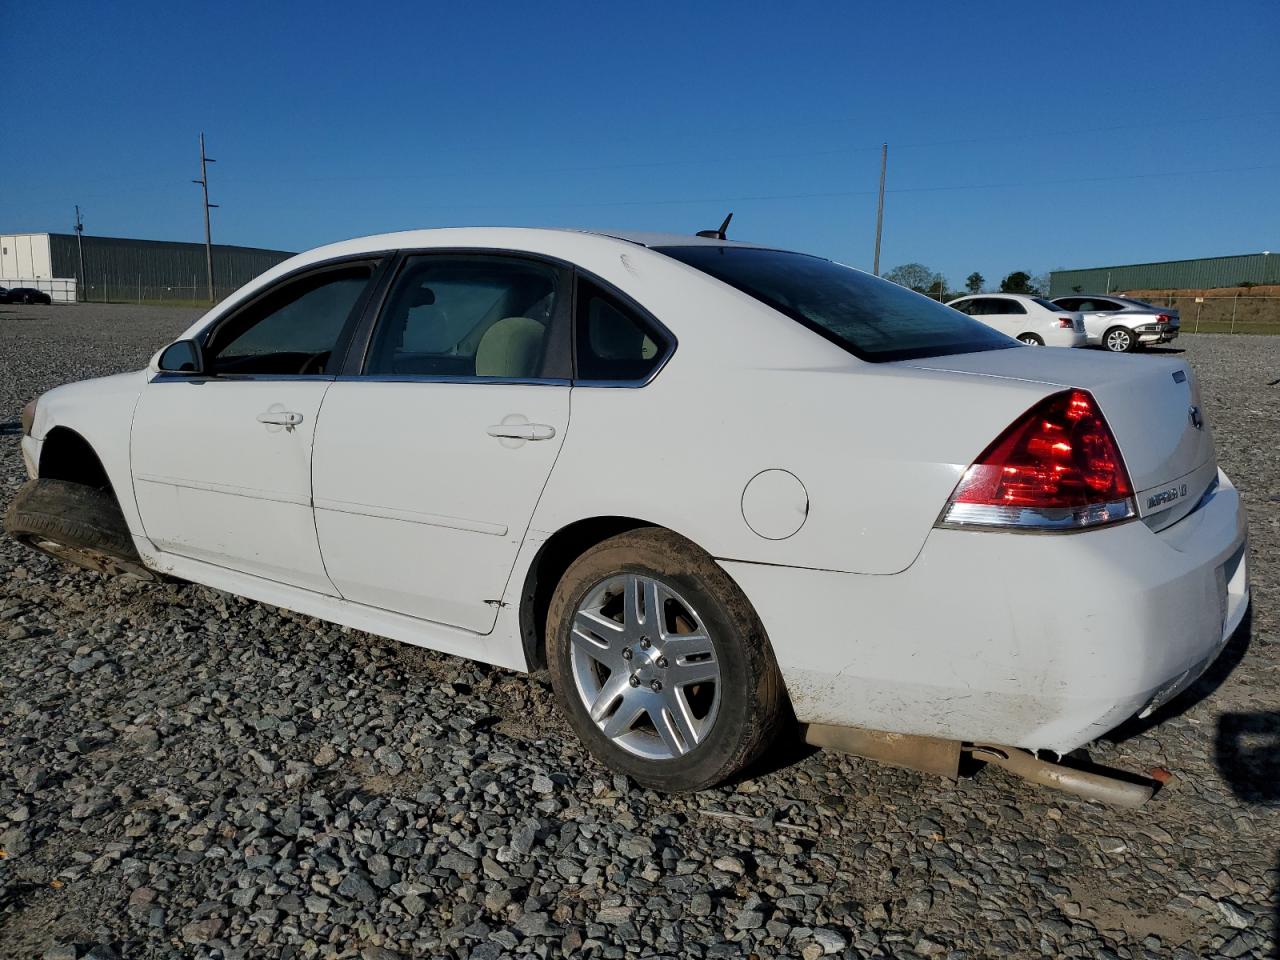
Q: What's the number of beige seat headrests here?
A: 1